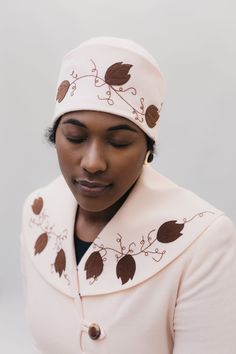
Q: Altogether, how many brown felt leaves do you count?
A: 9